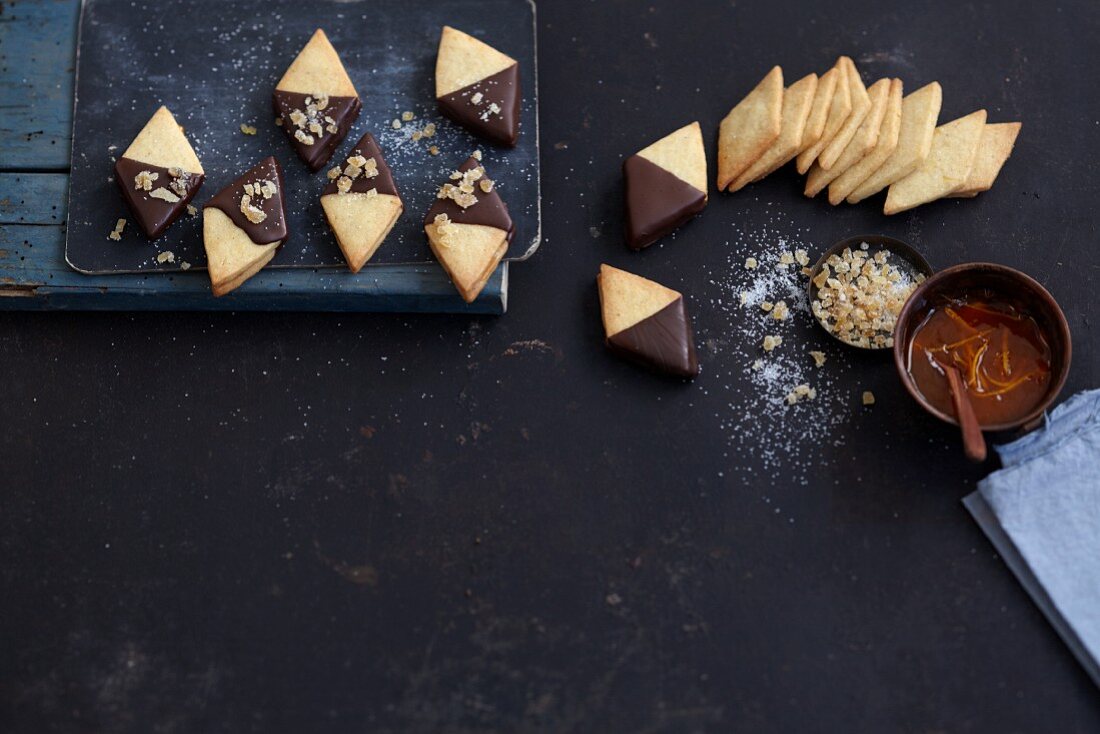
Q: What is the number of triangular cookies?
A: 0